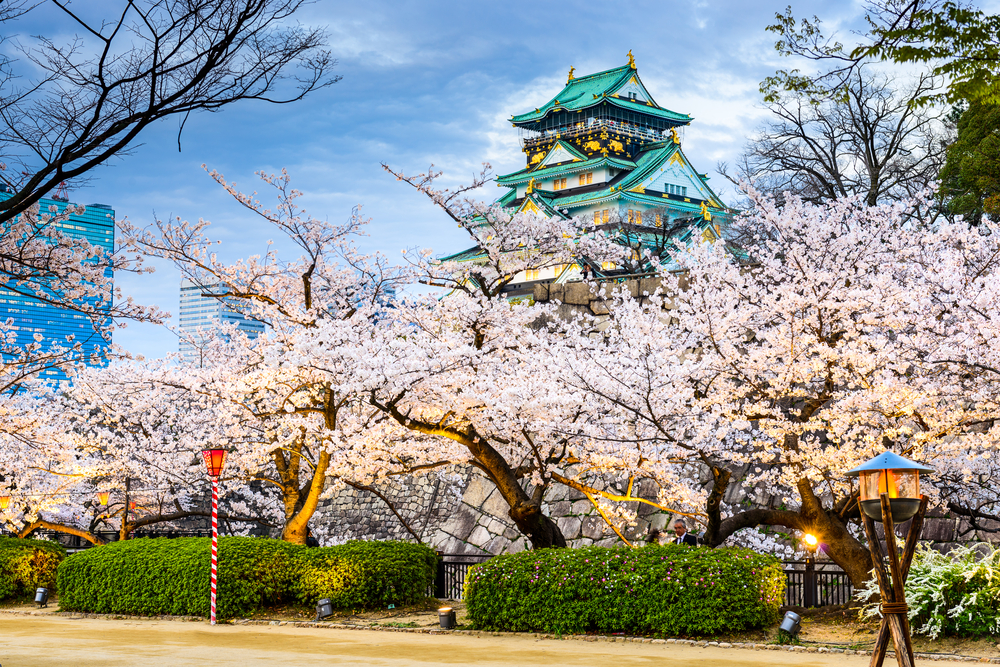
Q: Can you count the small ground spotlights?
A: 4